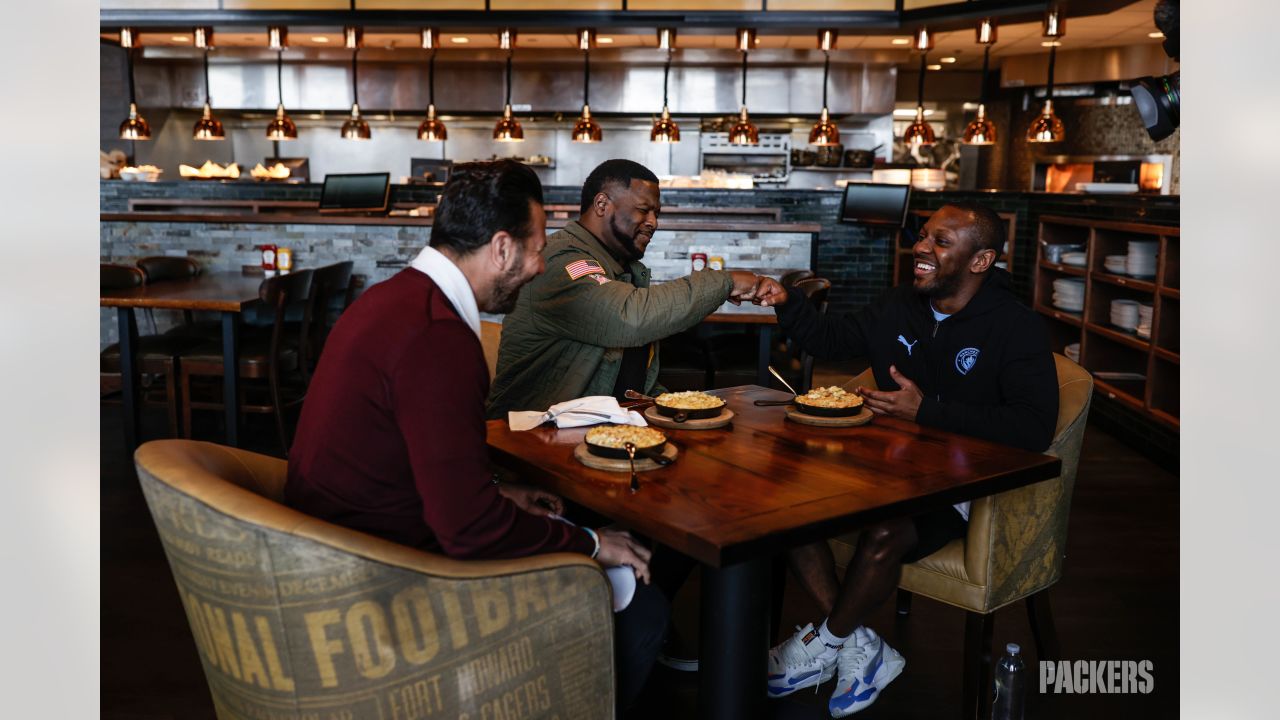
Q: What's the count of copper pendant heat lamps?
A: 13